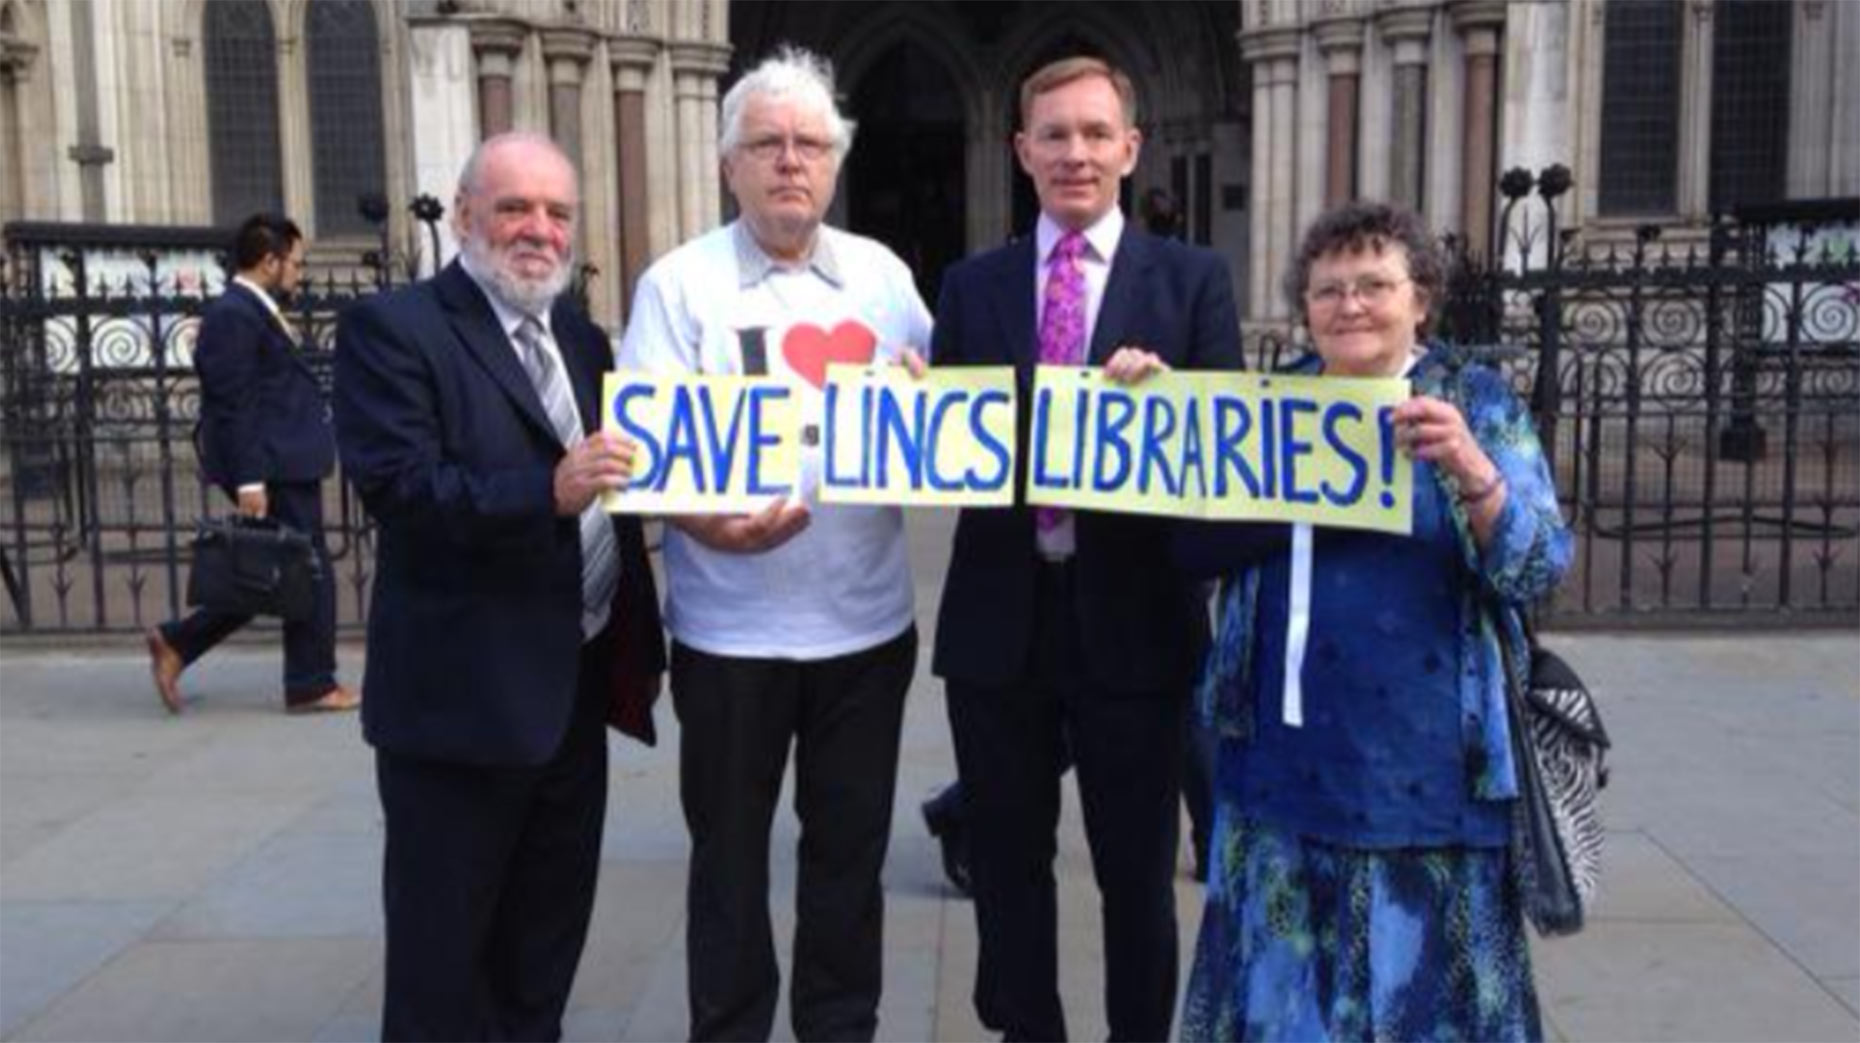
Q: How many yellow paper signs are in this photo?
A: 3